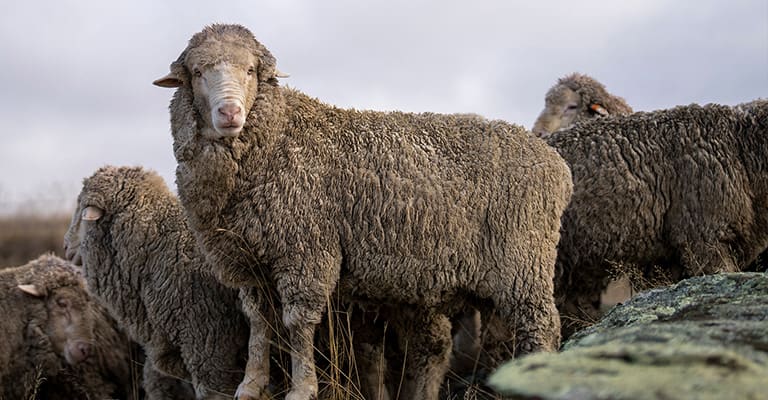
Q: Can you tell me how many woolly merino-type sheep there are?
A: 5